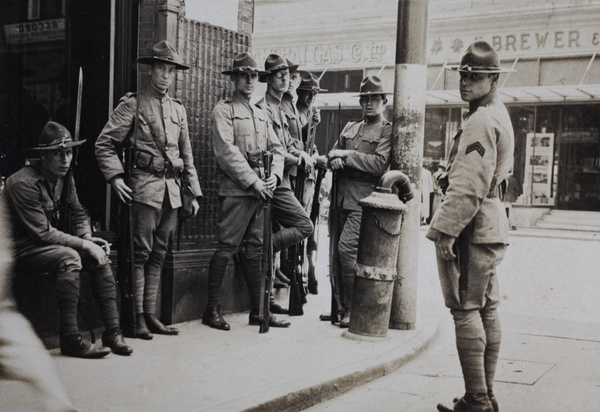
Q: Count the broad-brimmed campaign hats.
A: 8